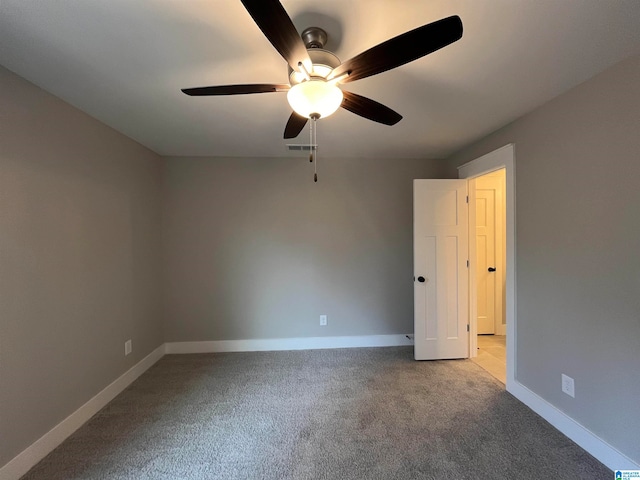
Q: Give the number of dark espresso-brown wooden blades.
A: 5